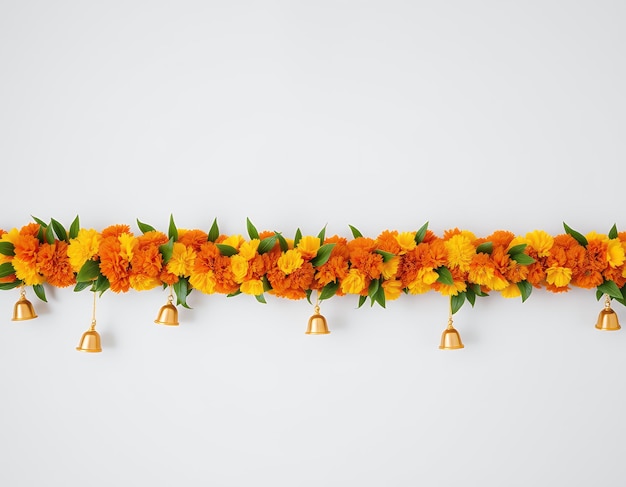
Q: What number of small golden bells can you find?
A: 6